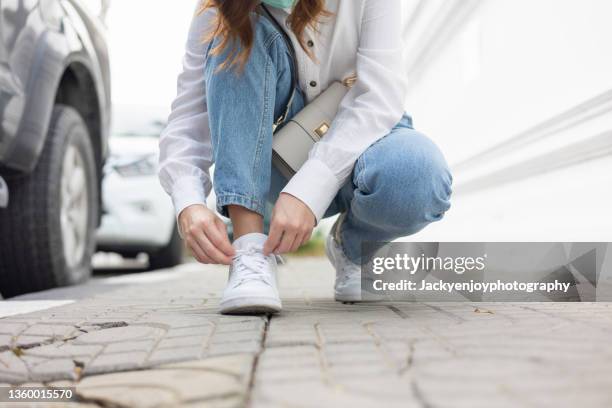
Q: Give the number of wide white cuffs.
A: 2